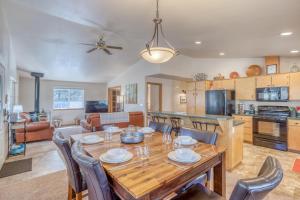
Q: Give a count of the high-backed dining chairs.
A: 5